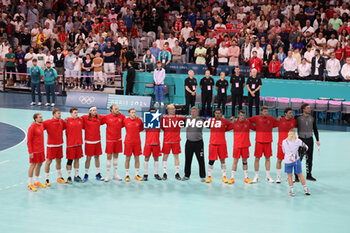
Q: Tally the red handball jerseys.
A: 12